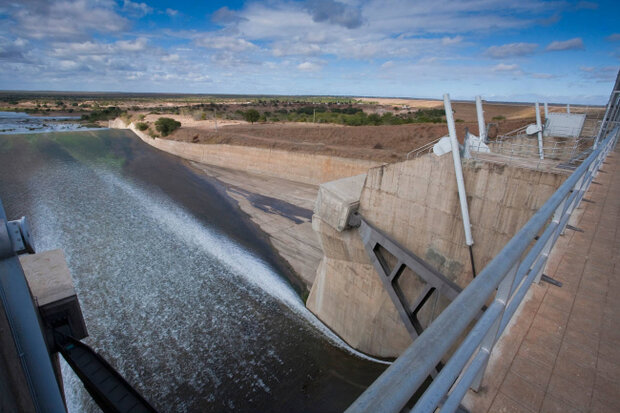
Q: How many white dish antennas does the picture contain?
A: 0